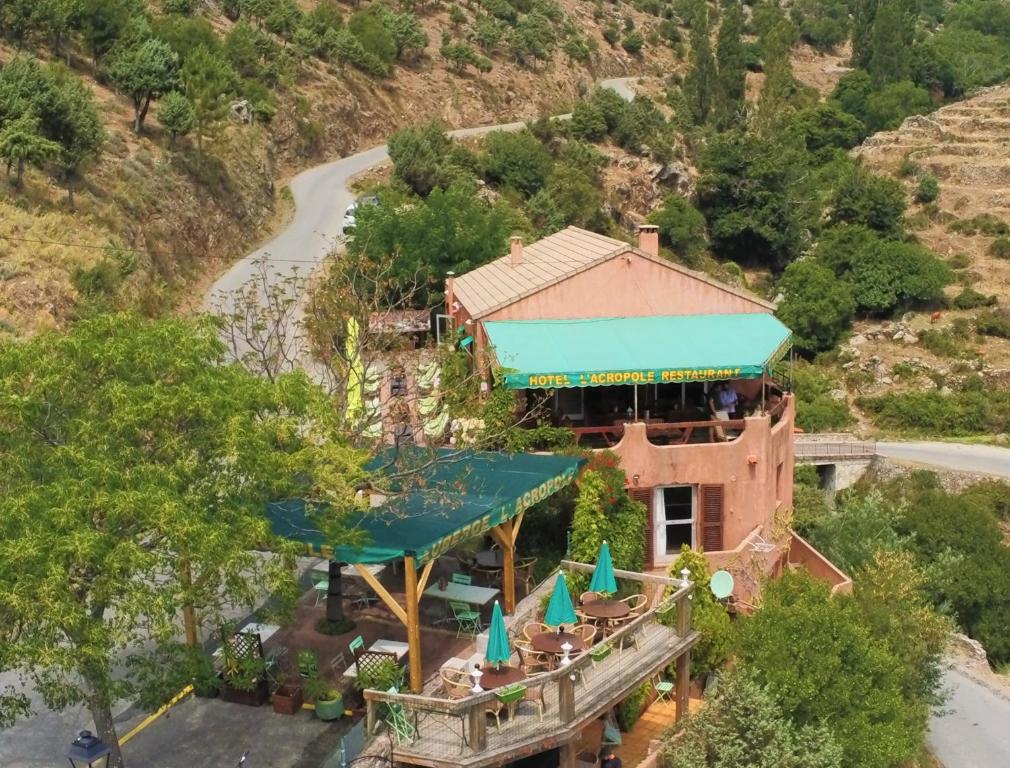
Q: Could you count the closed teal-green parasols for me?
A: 3